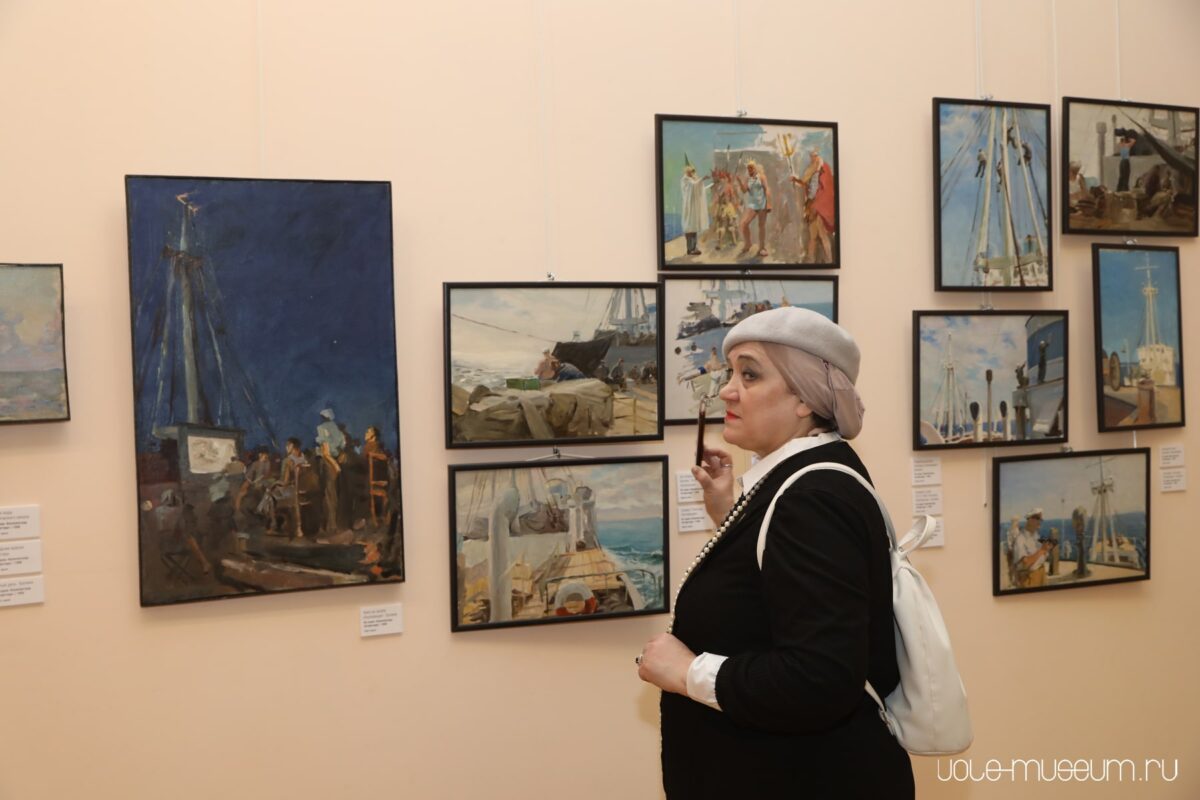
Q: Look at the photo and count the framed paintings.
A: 11